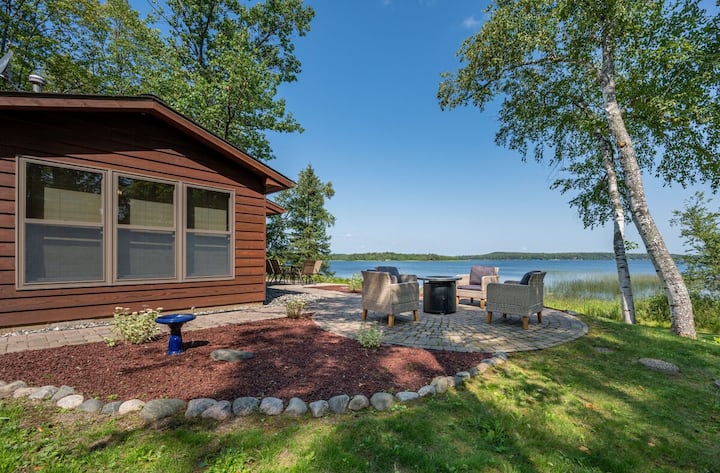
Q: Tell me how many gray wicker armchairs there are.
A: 4